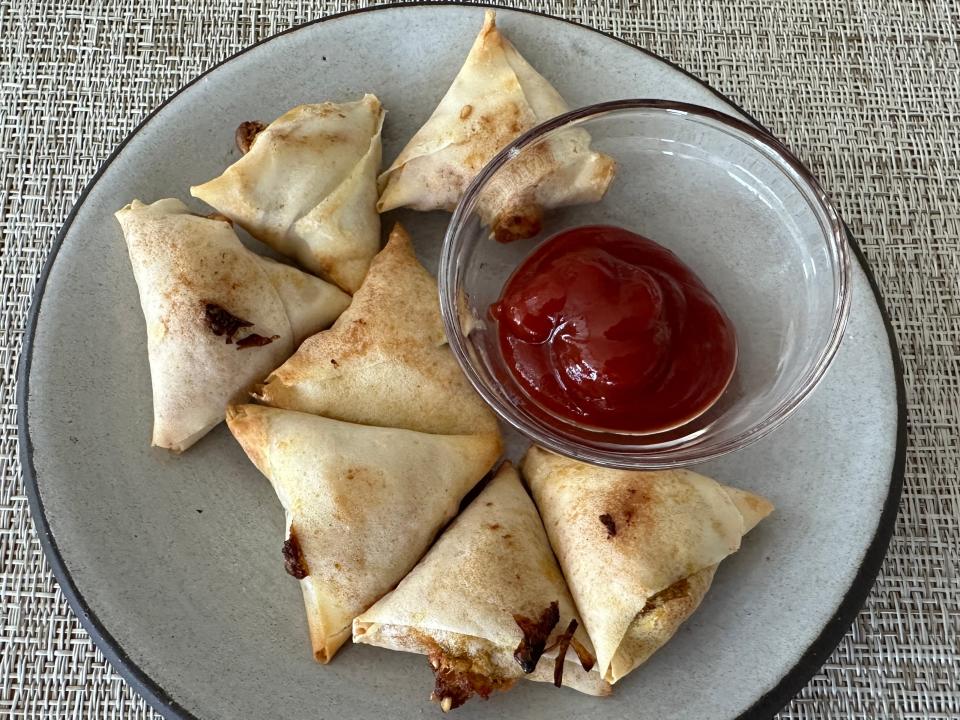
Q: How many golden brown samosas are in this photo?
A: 7